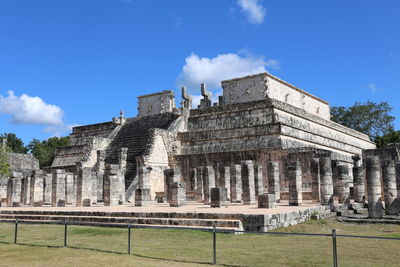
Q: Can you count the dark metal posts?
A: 5